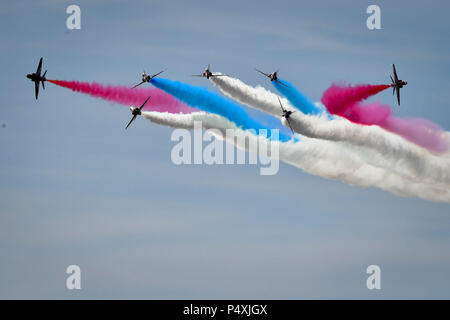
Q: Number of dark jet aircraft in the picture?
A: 7